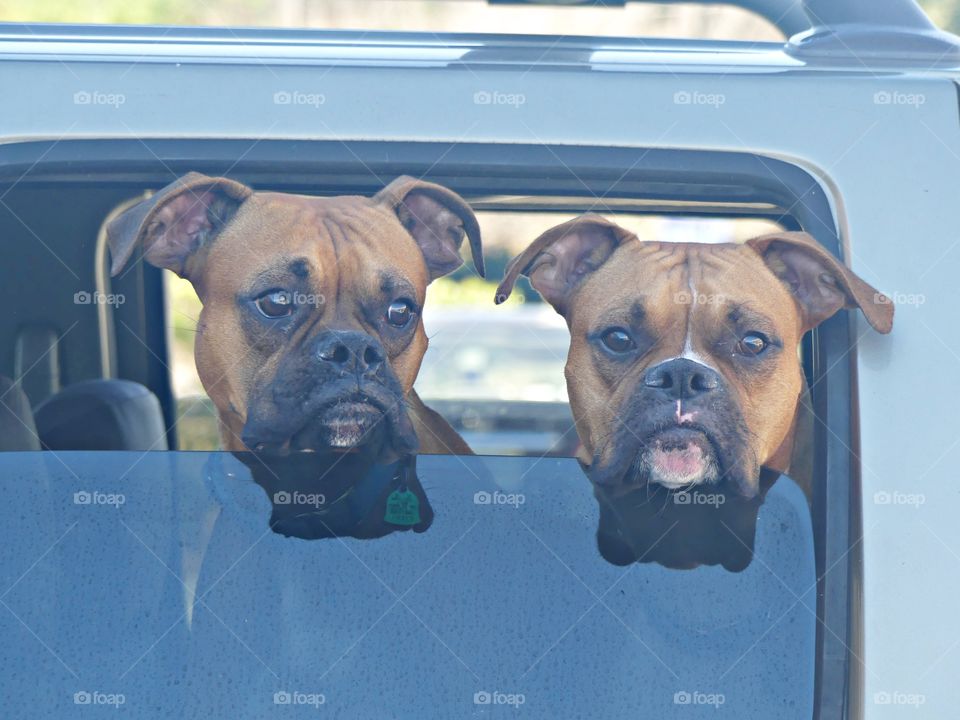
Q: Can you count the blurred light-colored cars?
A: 1